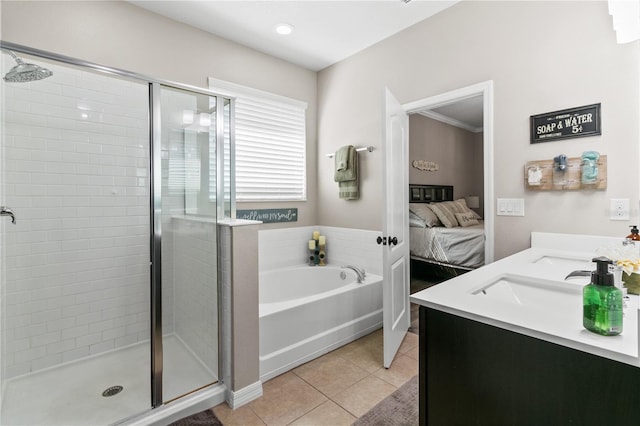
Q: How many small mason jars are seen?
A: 3